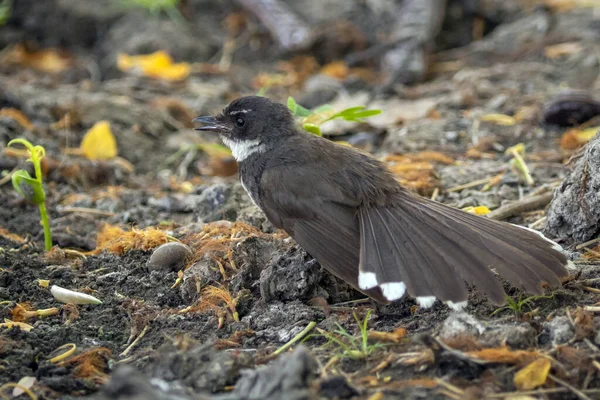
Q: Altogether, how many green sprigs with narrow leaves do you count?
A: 2